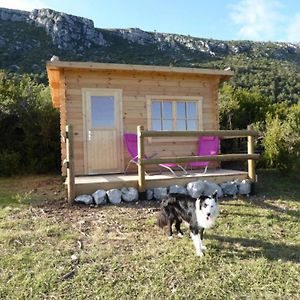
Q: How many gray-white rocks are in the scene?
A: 11